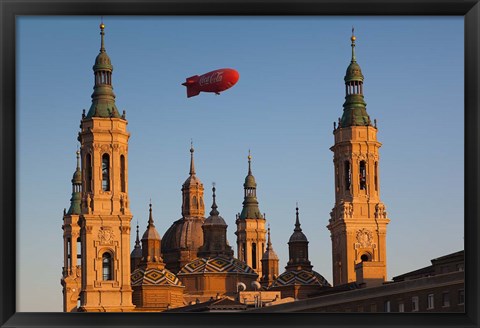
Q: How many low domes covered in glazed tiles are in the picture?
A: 3